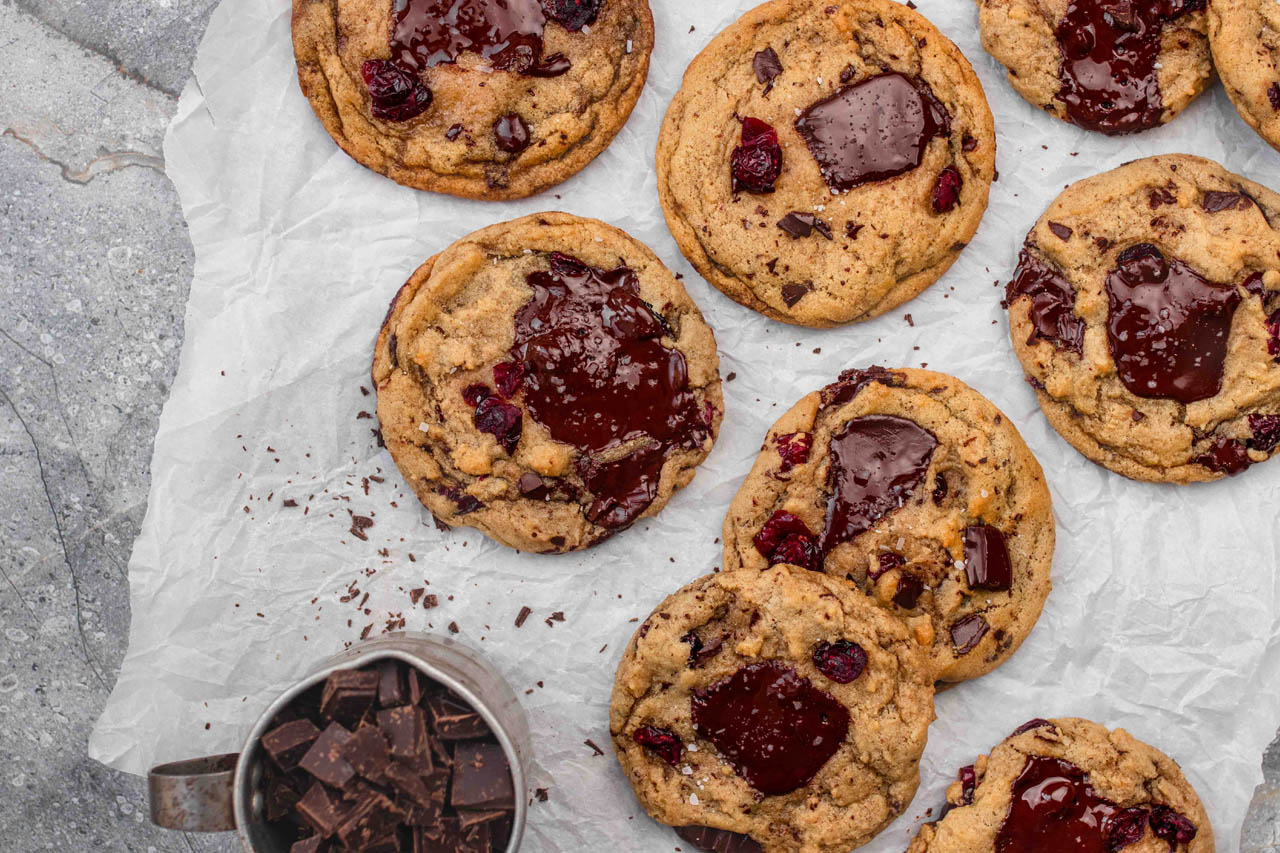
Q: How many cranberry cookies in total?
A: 9